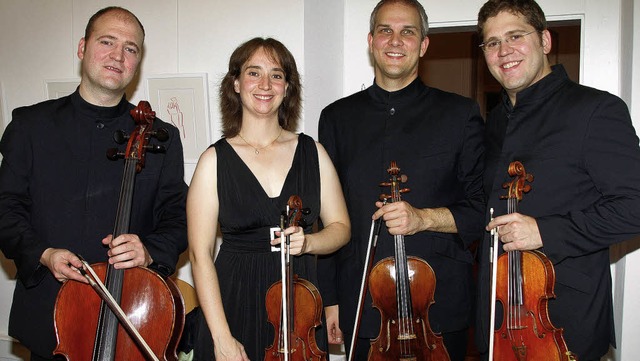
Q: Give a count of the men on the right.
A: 2